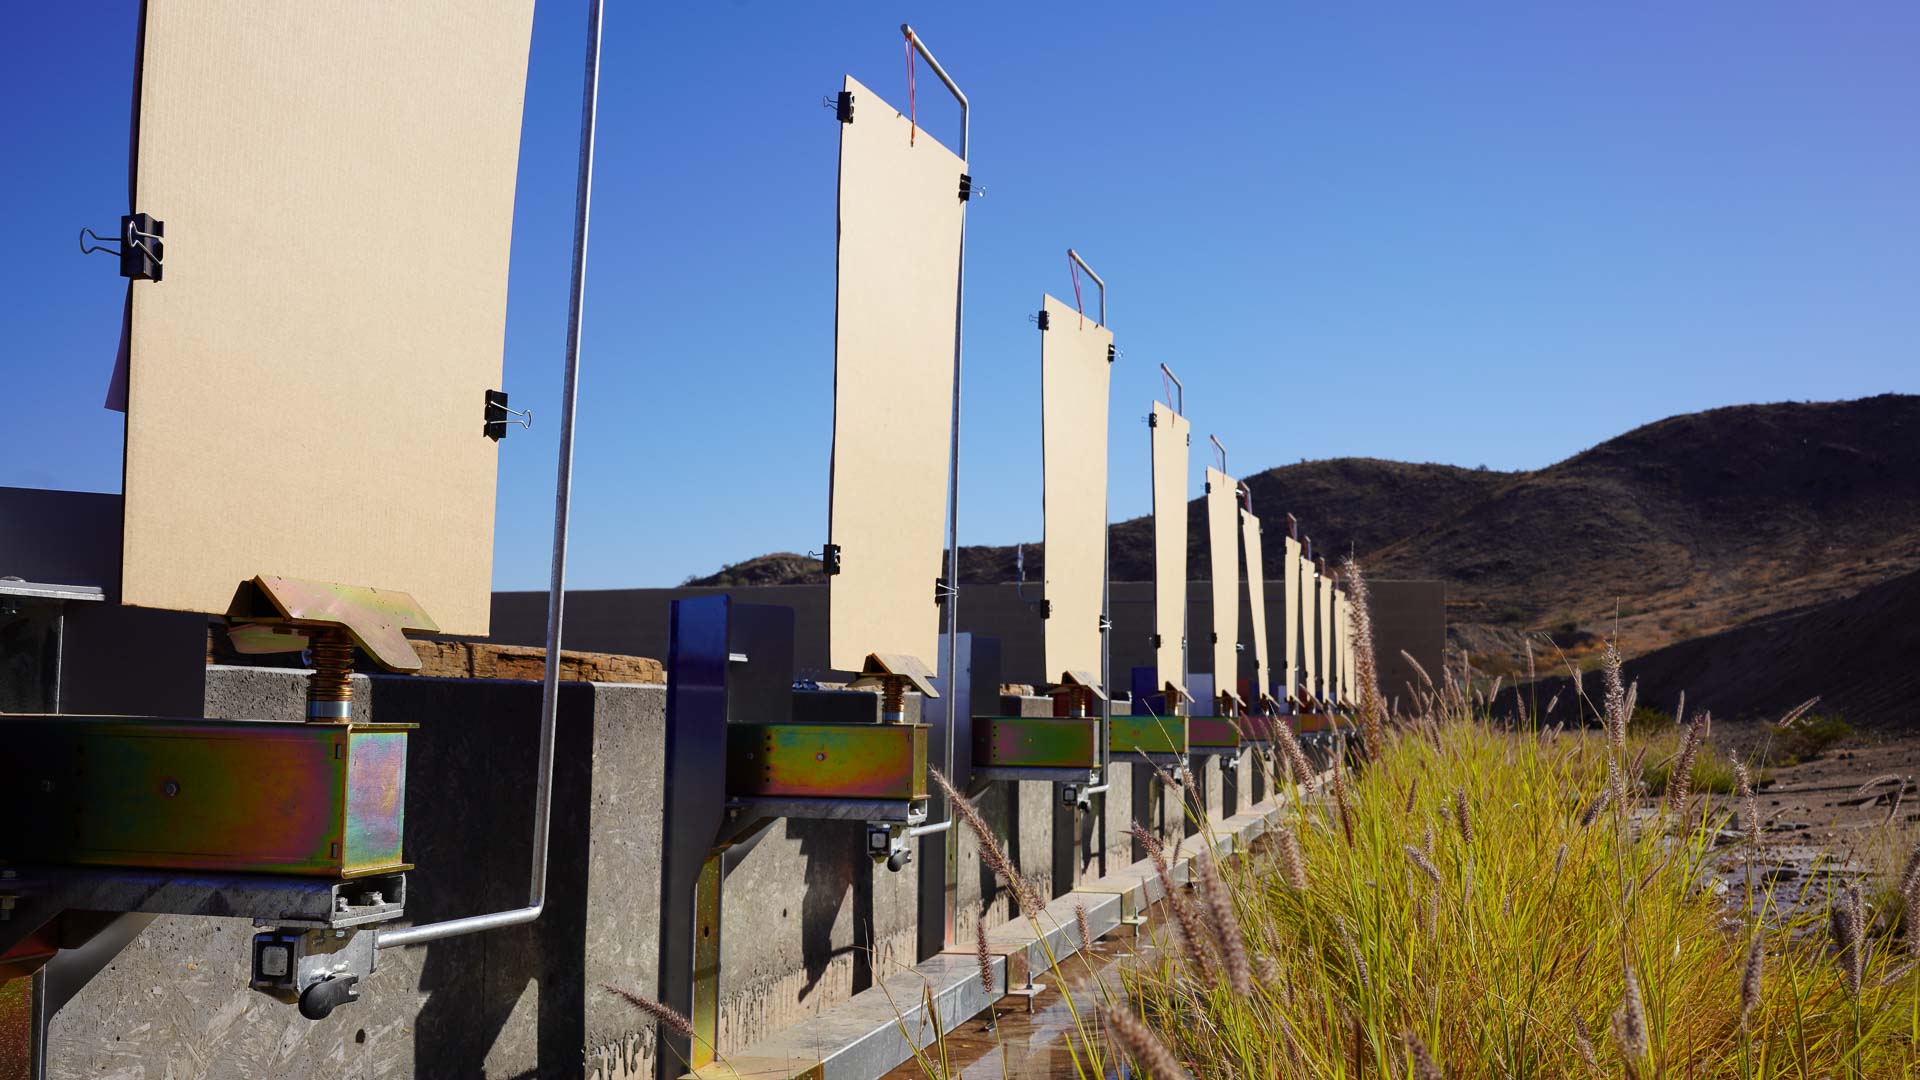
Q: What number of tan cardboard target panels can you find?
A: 11